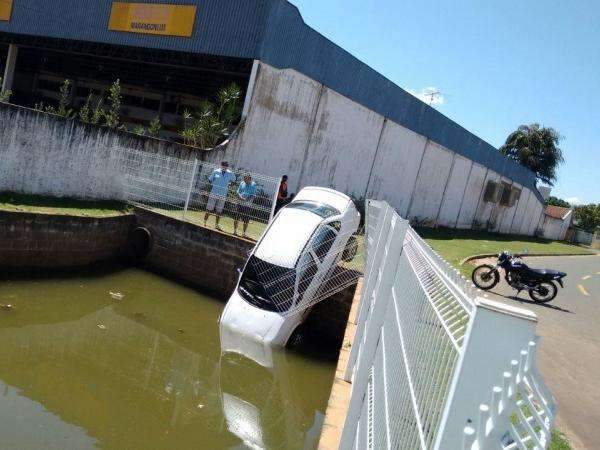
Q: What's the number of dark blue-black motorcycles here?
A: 1